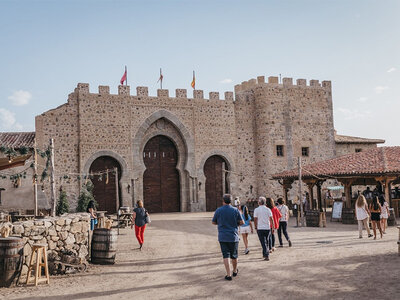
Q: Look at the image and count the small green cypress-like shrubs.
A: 2